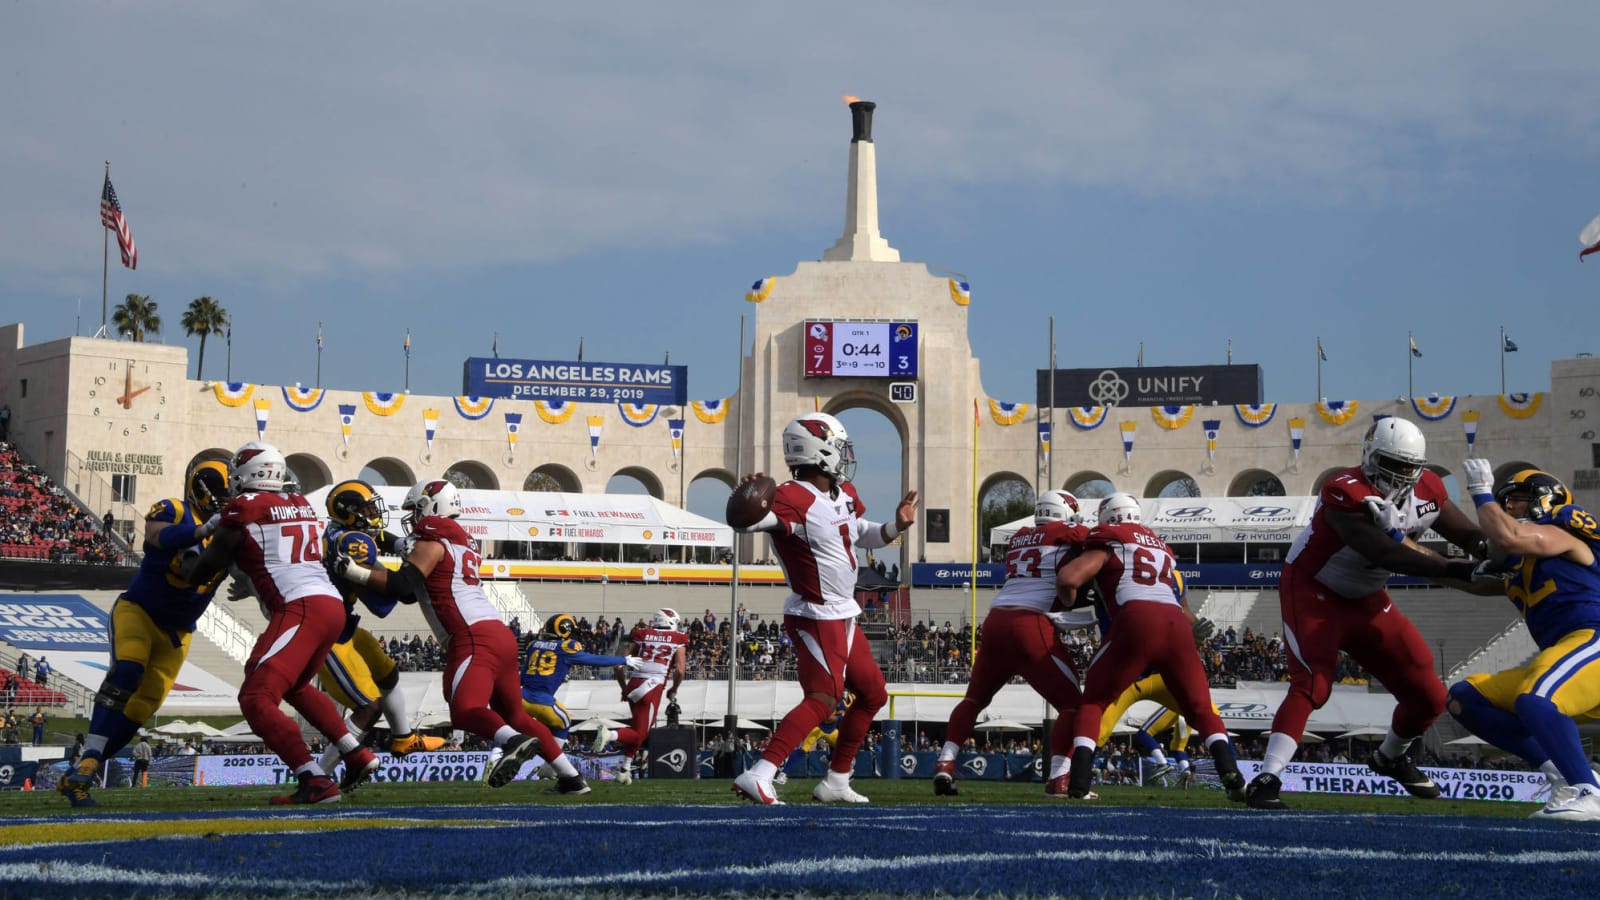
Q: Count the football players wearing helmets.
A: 11